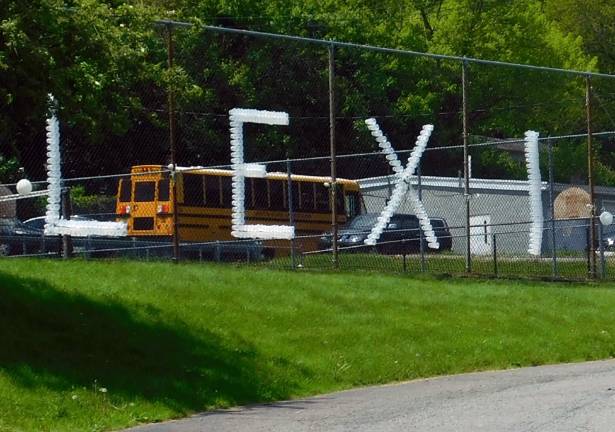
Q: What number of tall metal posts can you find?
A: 4